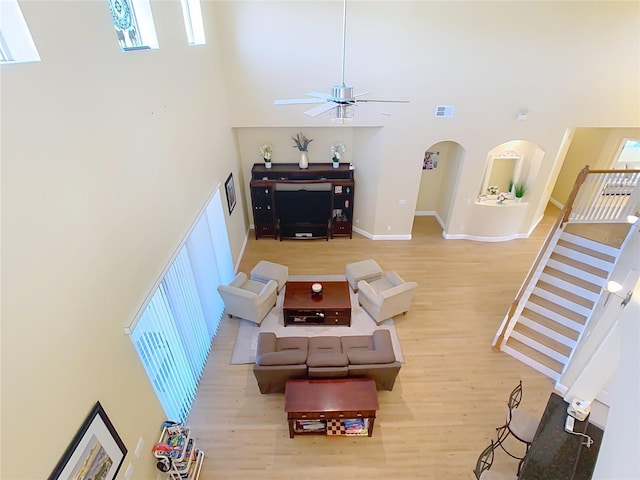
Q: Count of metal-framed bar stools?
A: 2